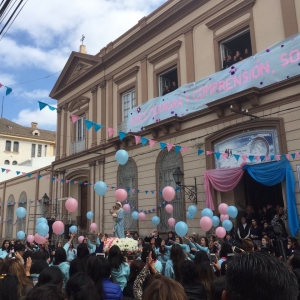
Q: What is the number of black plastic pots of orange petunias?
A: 0